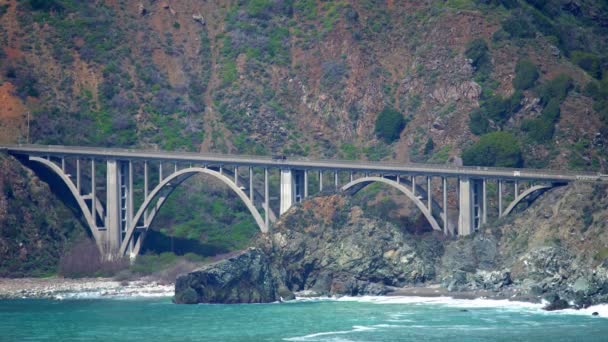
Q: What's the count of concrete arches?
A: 4